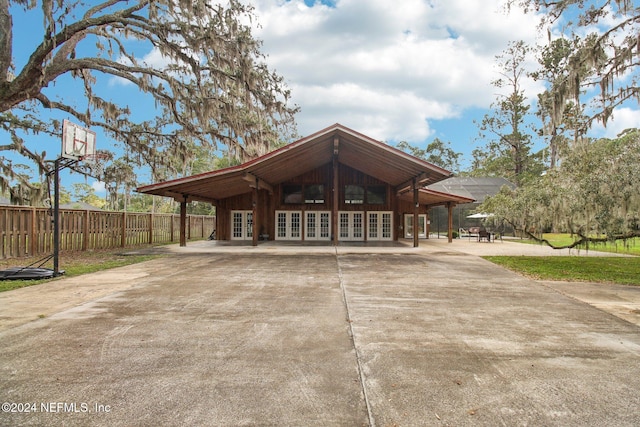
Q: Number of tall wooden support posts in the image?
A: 5